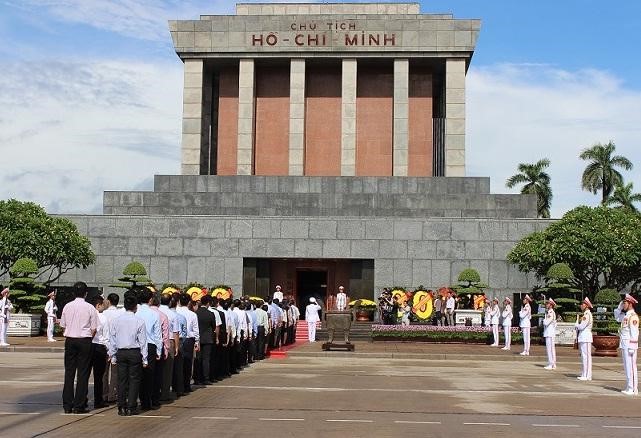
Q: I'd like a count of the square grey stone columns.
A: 6